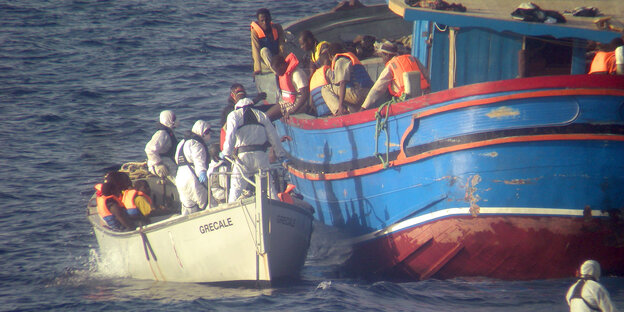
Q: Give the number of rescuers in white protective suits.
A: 4